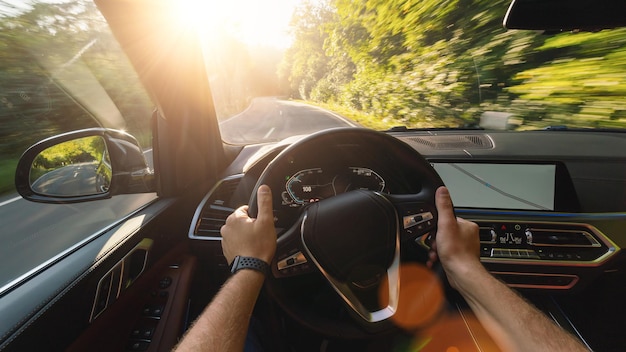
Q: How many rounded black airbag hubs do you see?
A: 1